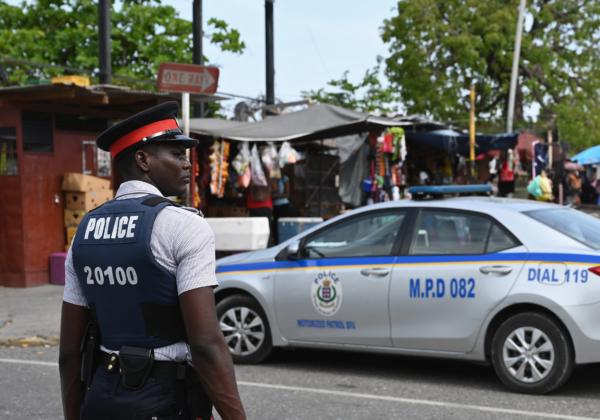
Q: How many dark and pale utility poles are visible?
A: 4